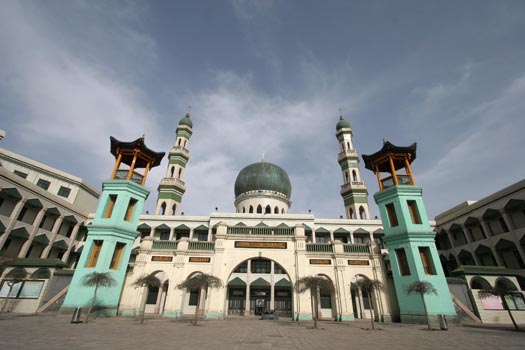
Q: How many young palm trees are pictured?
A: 8